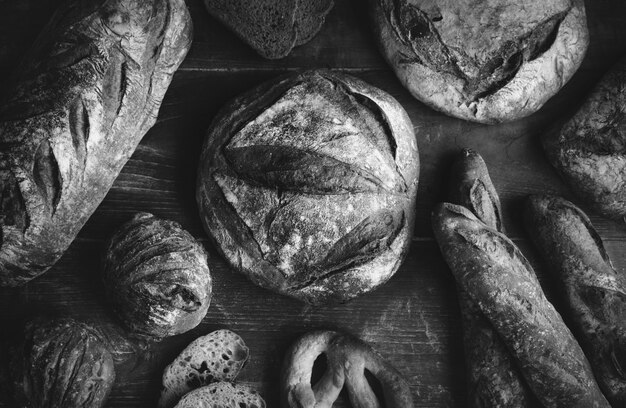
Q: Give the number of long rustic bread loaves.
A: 4